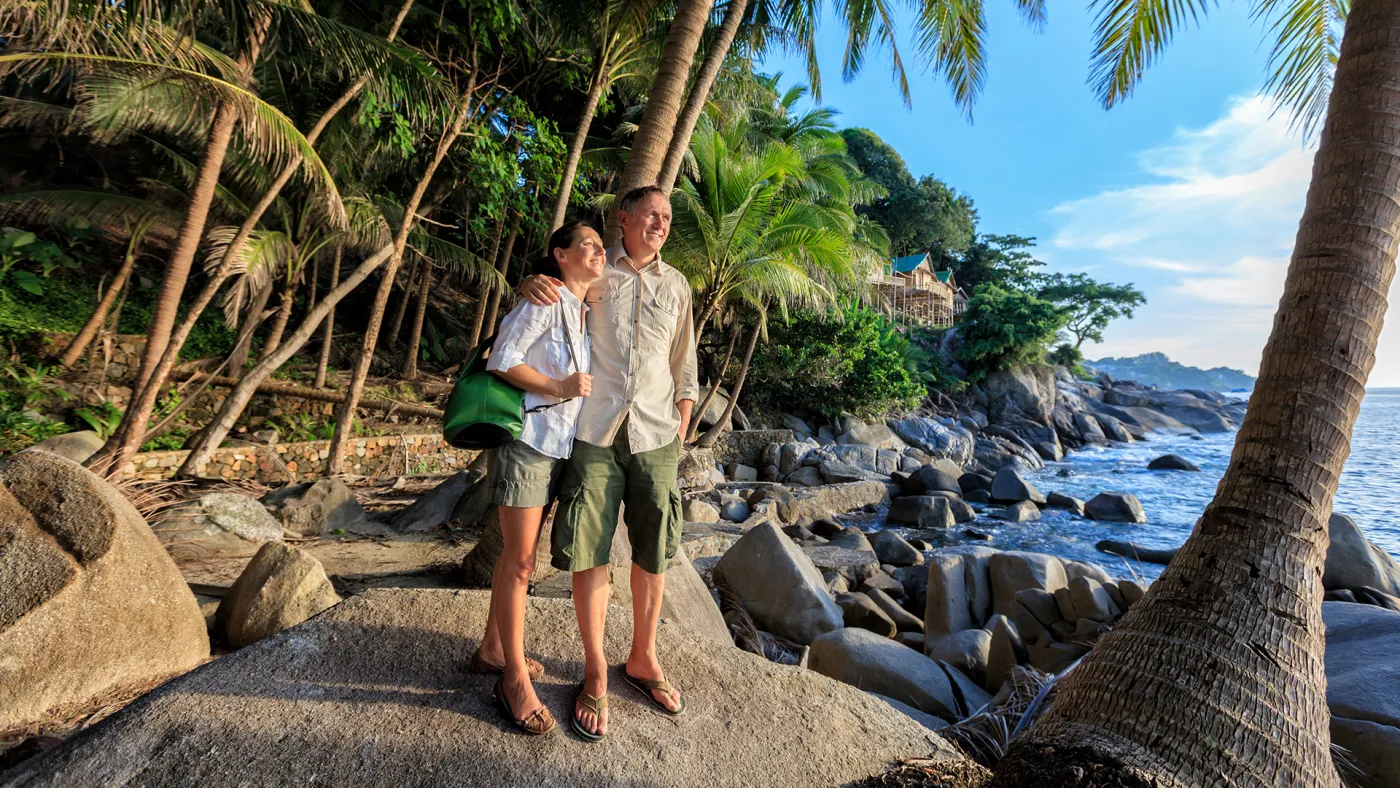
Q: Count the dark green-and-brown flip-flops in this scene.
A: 2